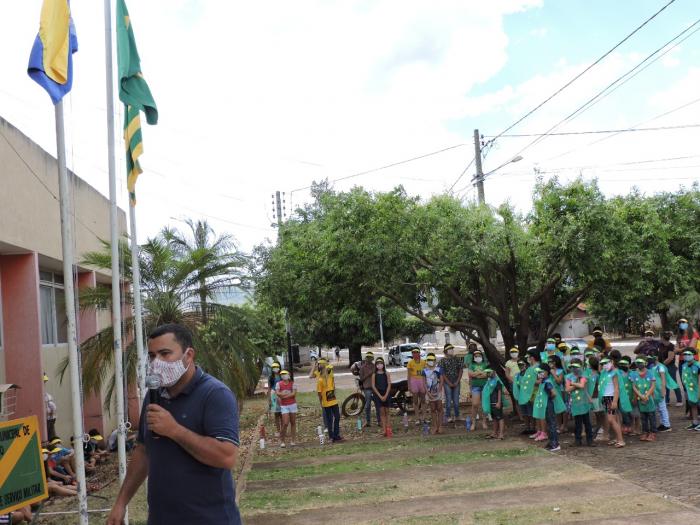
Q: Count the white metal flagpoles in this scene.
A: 3